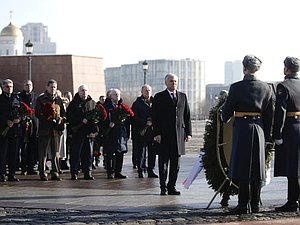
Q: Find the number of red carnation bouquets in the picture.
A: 4